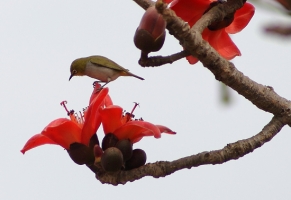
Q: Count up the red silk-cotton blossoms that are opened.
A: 3